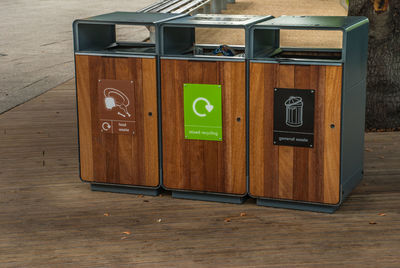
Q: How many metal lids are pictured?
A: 3